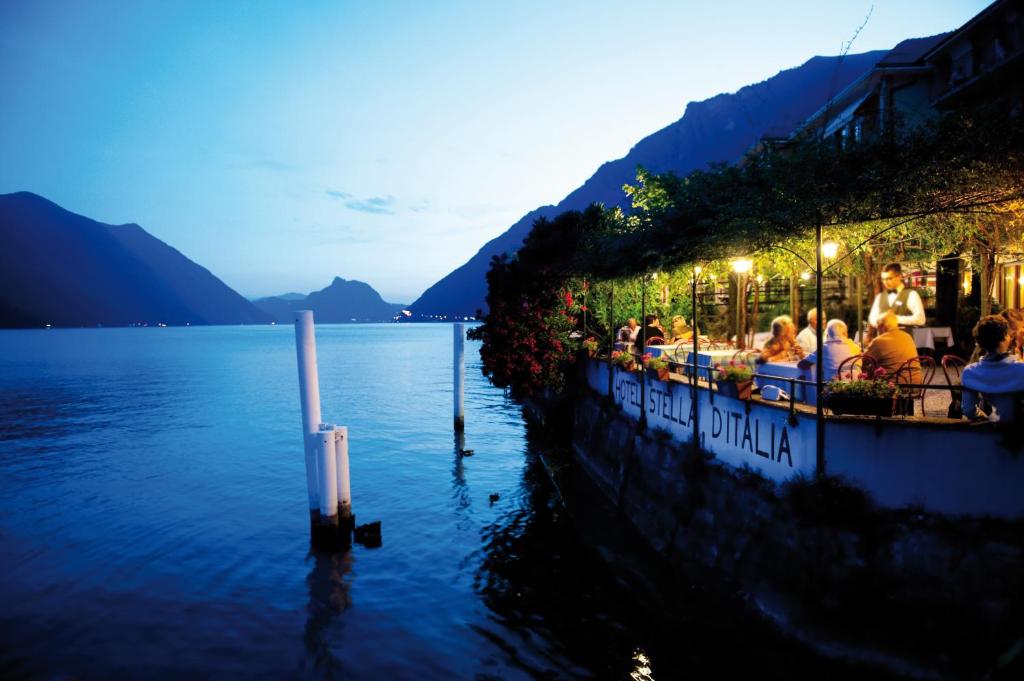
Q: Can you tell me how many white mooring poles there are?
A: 4